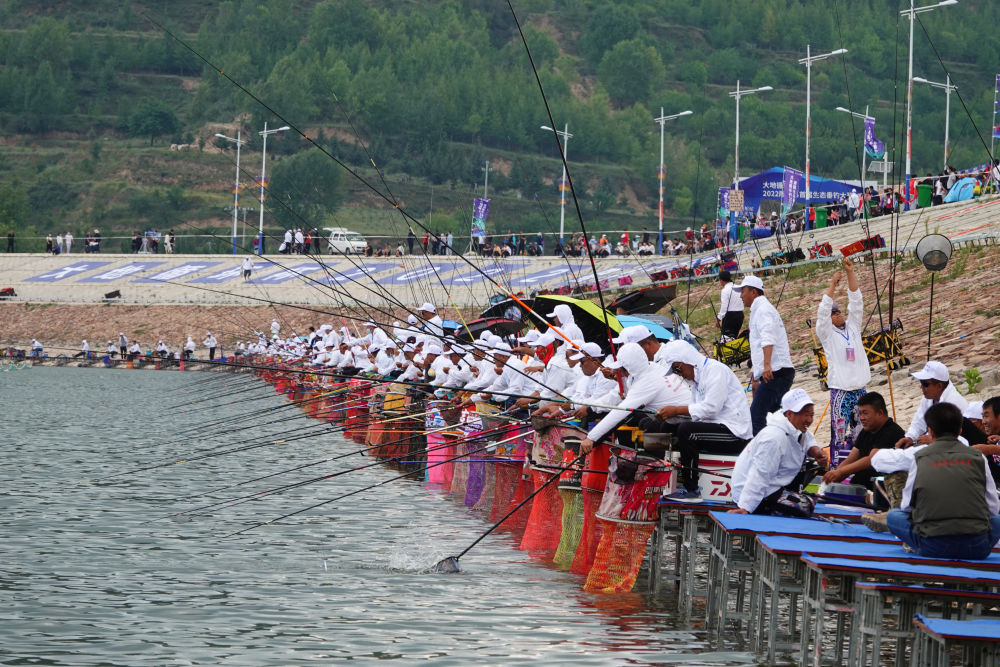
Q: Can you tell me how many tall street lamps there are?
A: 9